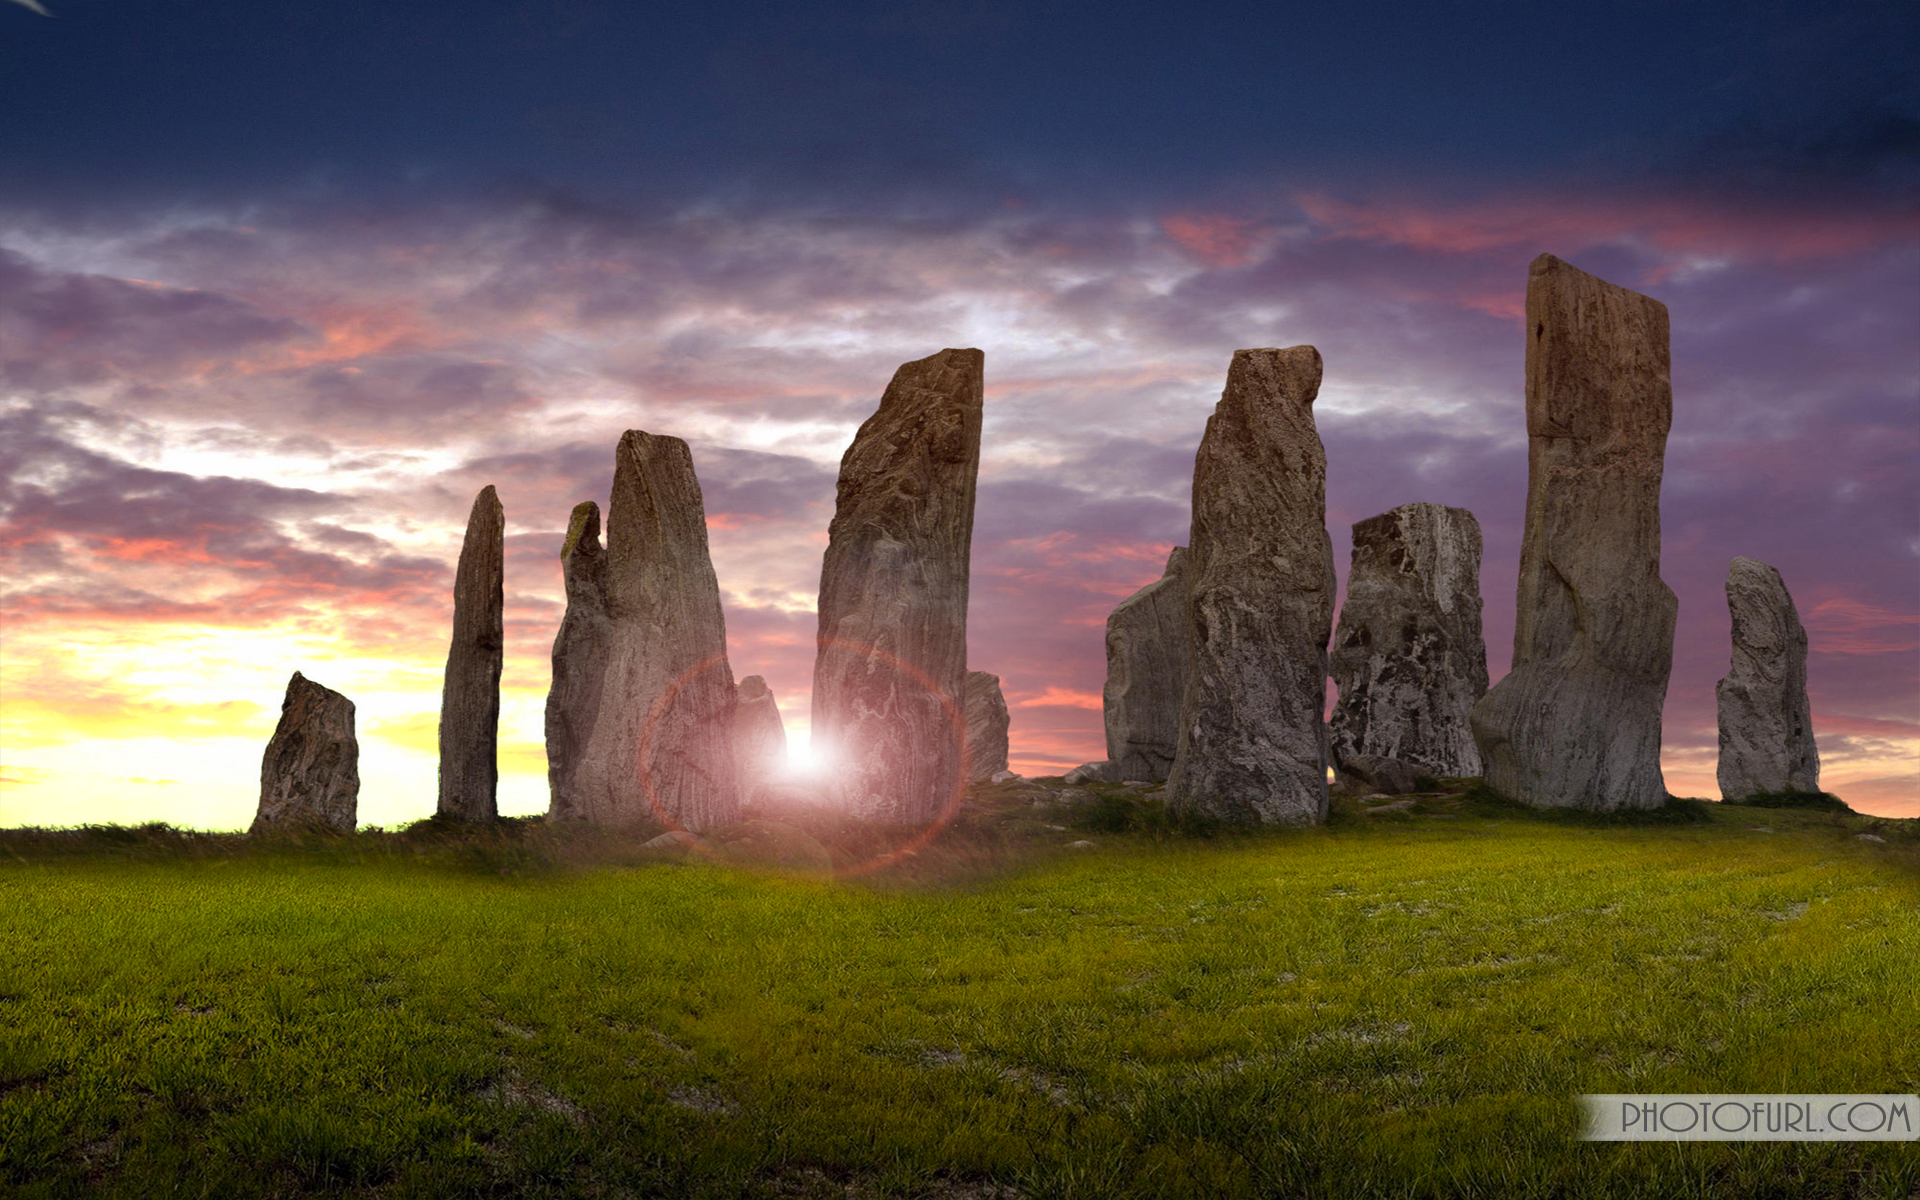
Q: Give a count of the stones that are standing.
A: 12